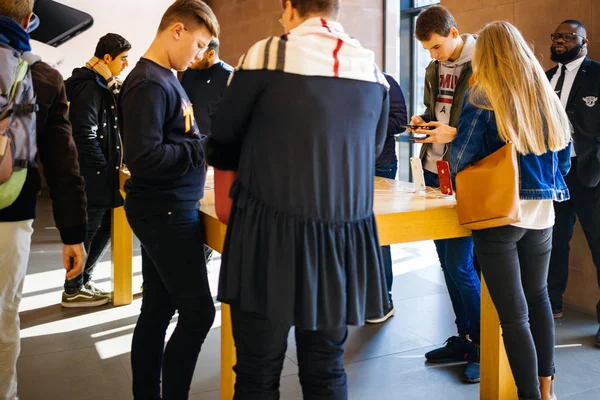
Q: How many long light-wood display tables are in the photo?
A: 1